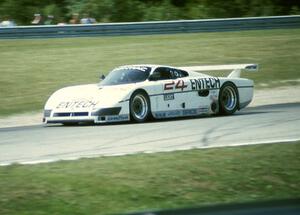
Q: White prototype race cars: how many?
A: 1